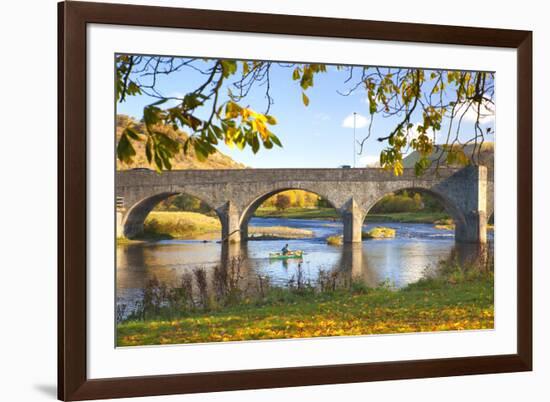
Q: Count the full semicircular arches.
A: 3